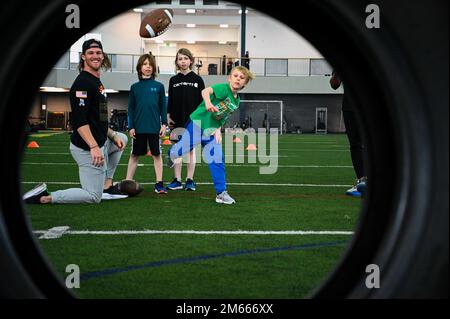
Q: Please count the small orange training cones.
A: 5